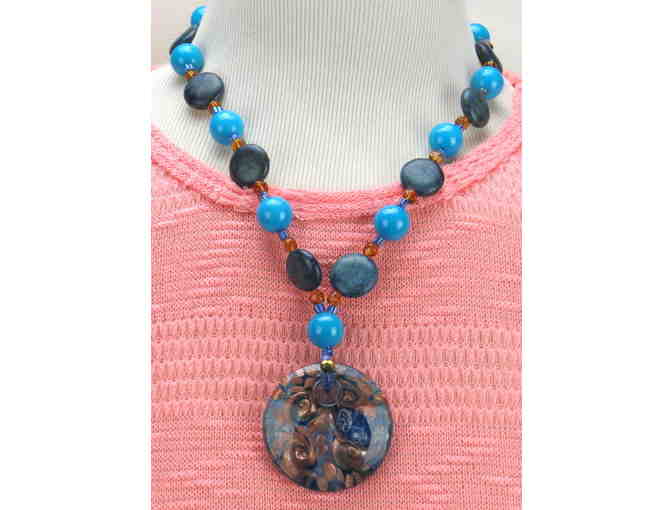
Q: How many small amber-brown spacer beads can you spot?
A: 12